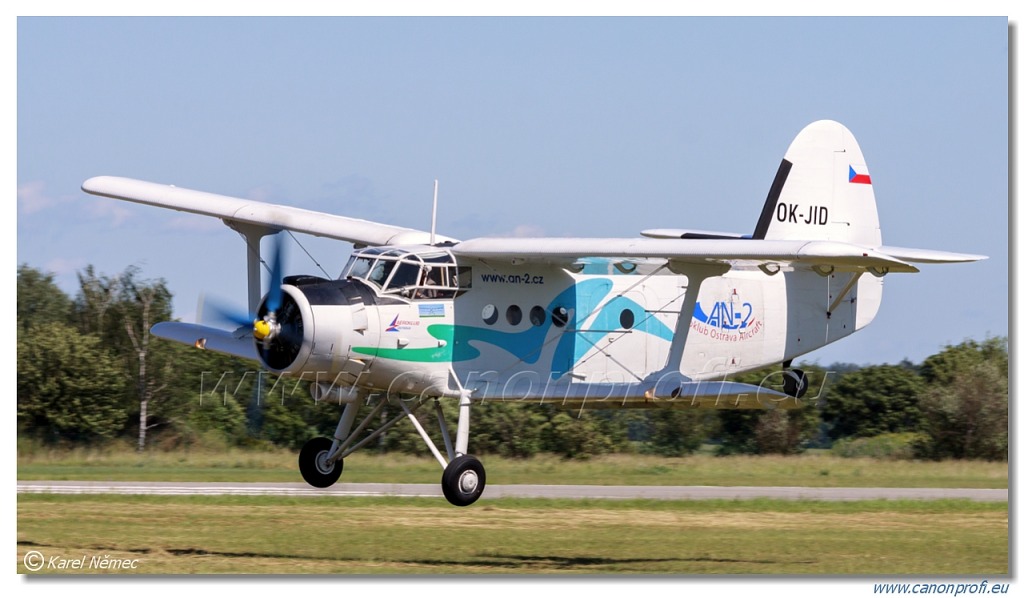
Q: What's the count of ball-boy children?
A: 0